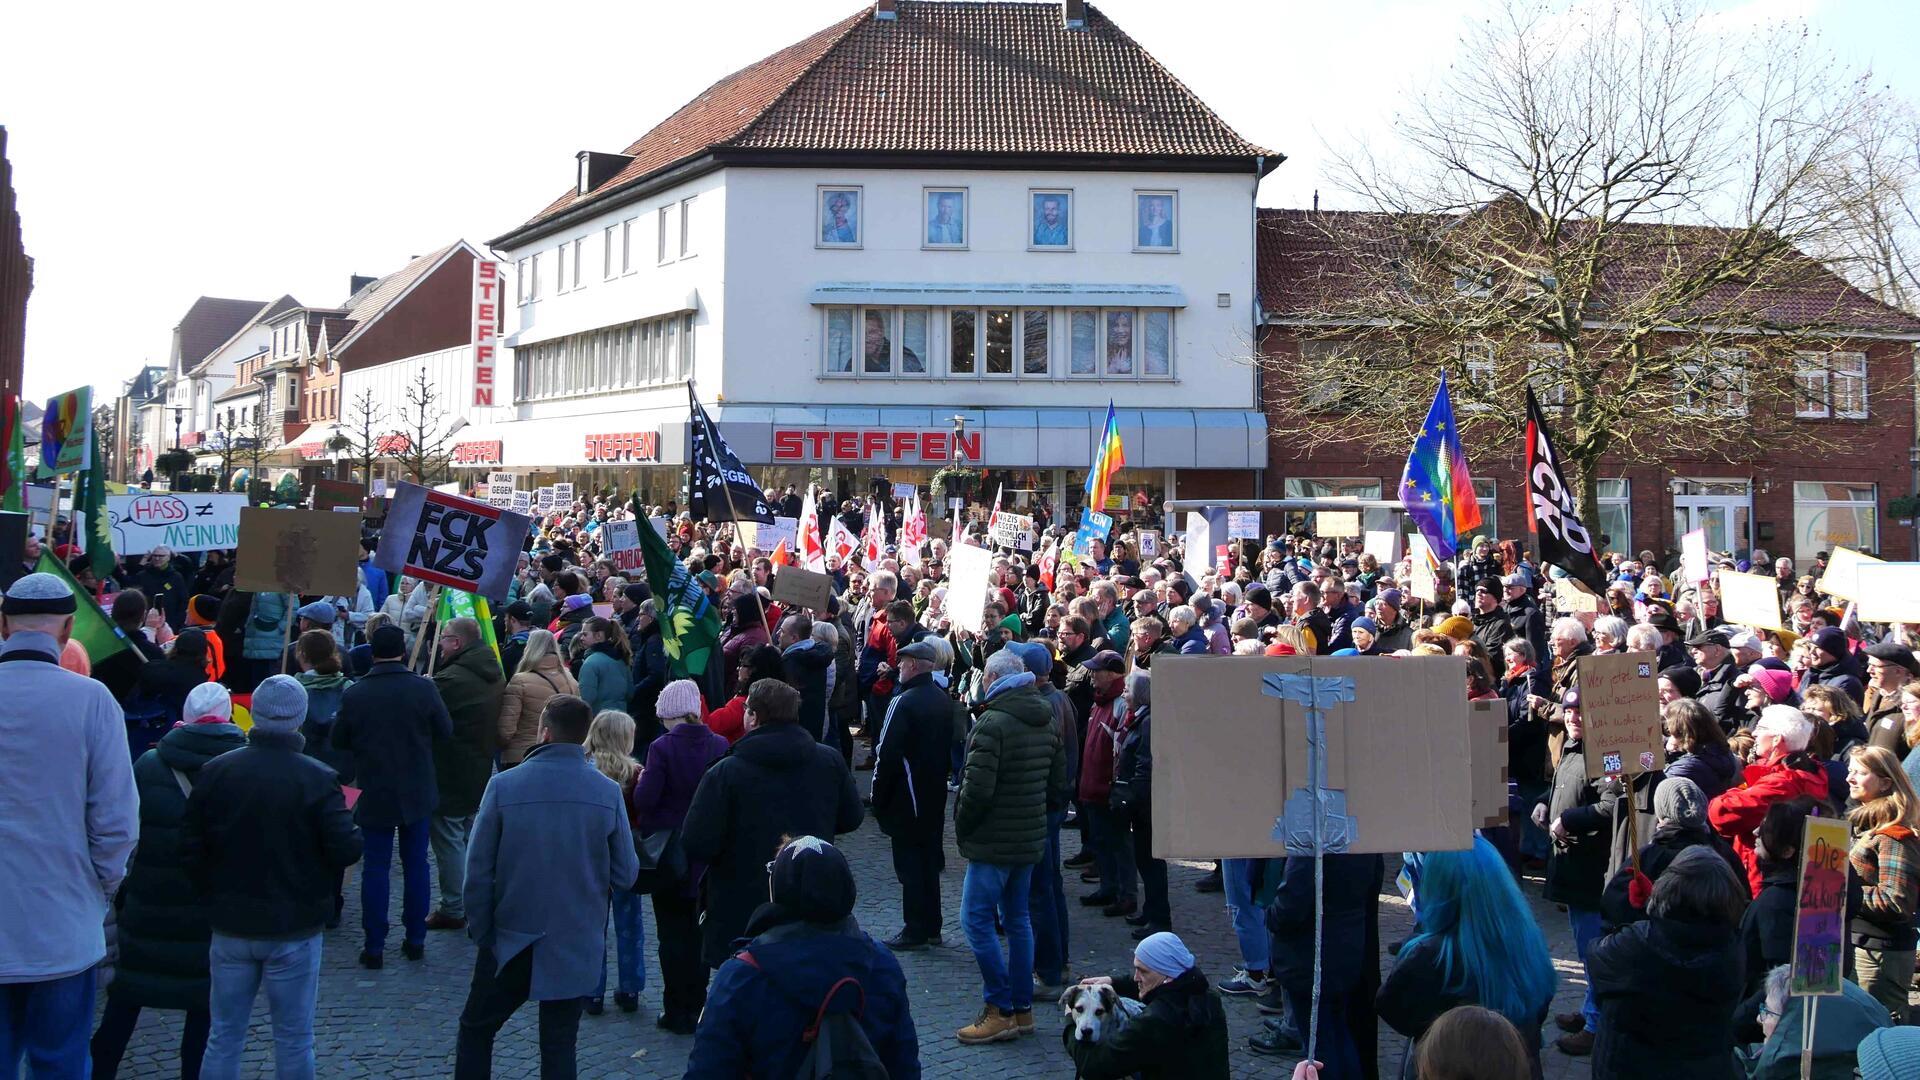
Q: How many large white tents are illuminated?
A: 0